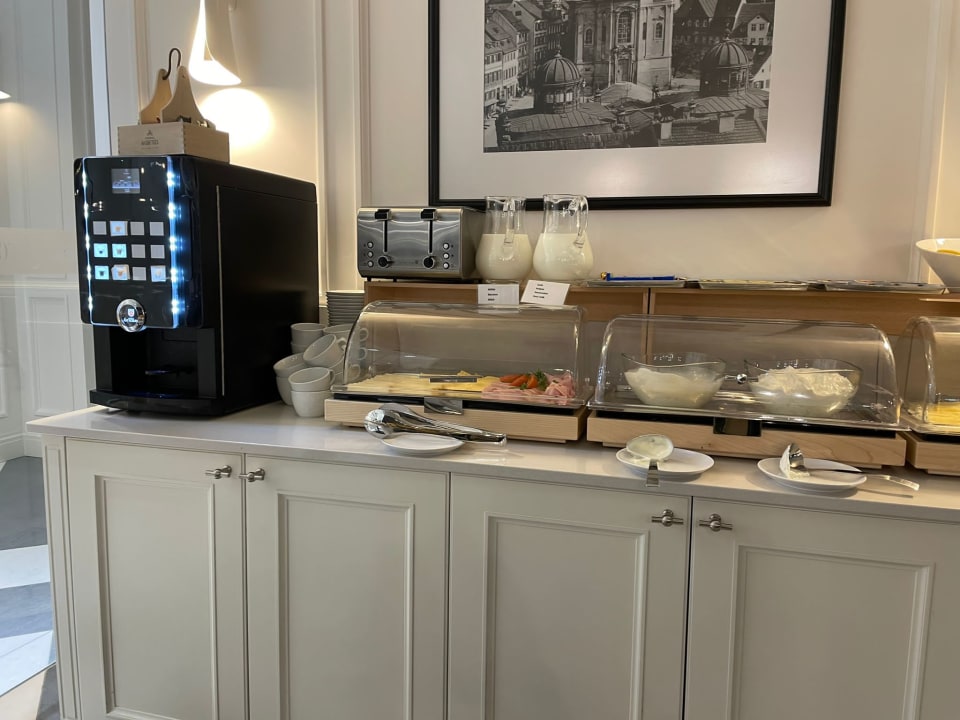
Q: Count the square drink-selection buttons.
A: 12